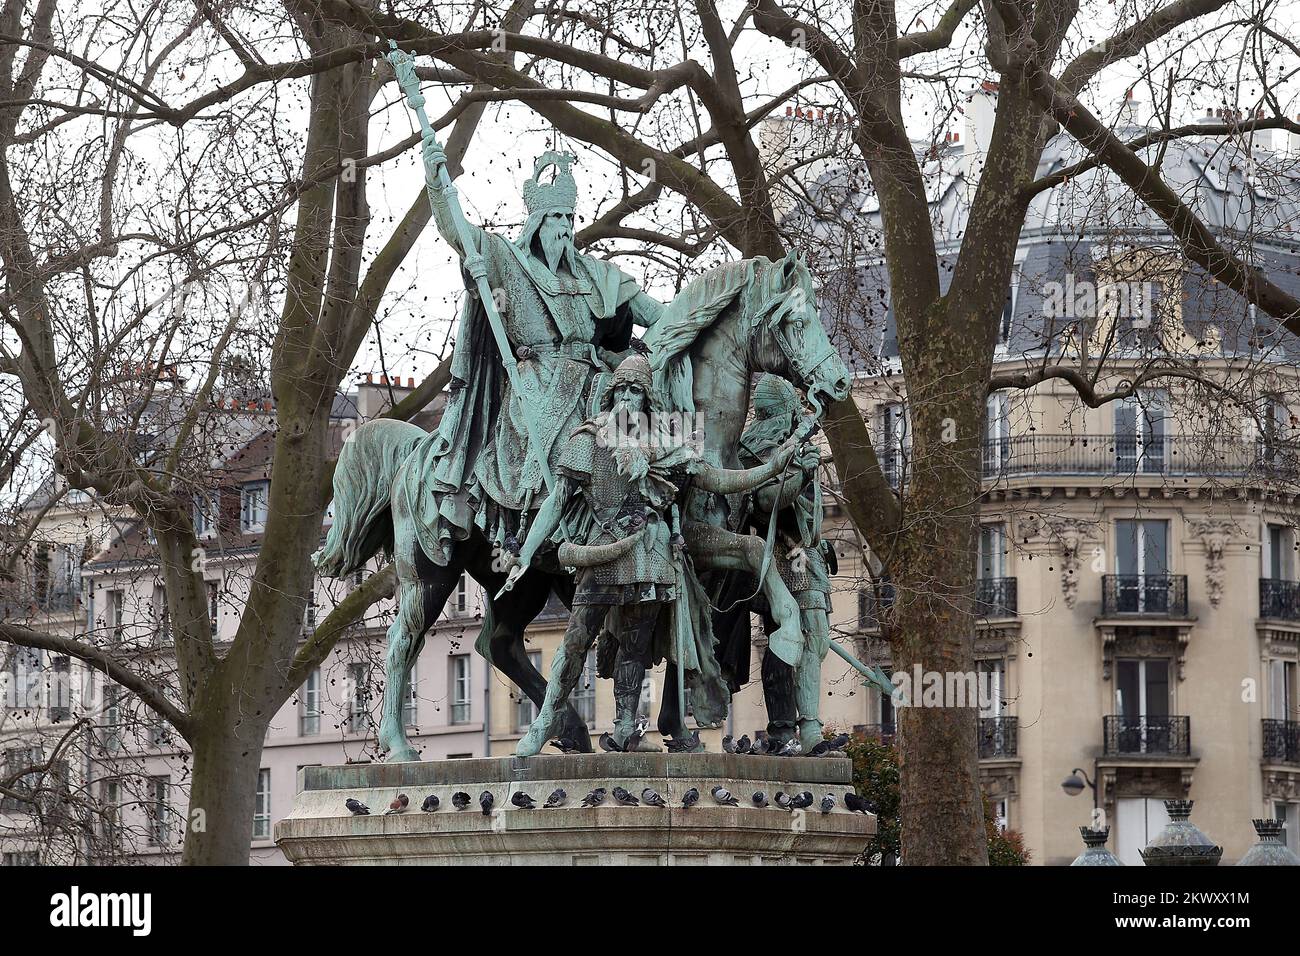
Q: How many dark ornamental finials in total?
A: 3